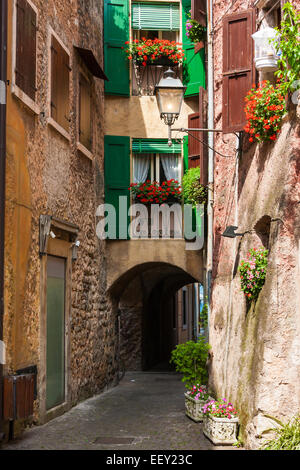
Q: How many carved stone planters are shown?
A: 2